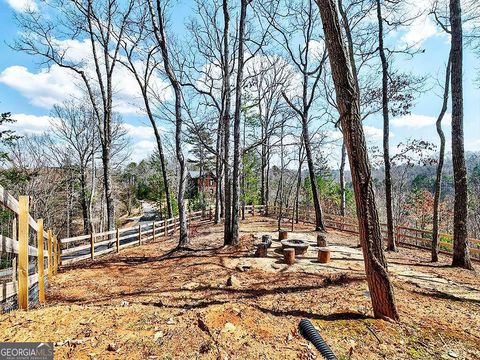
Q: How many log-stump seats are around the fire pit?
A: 6